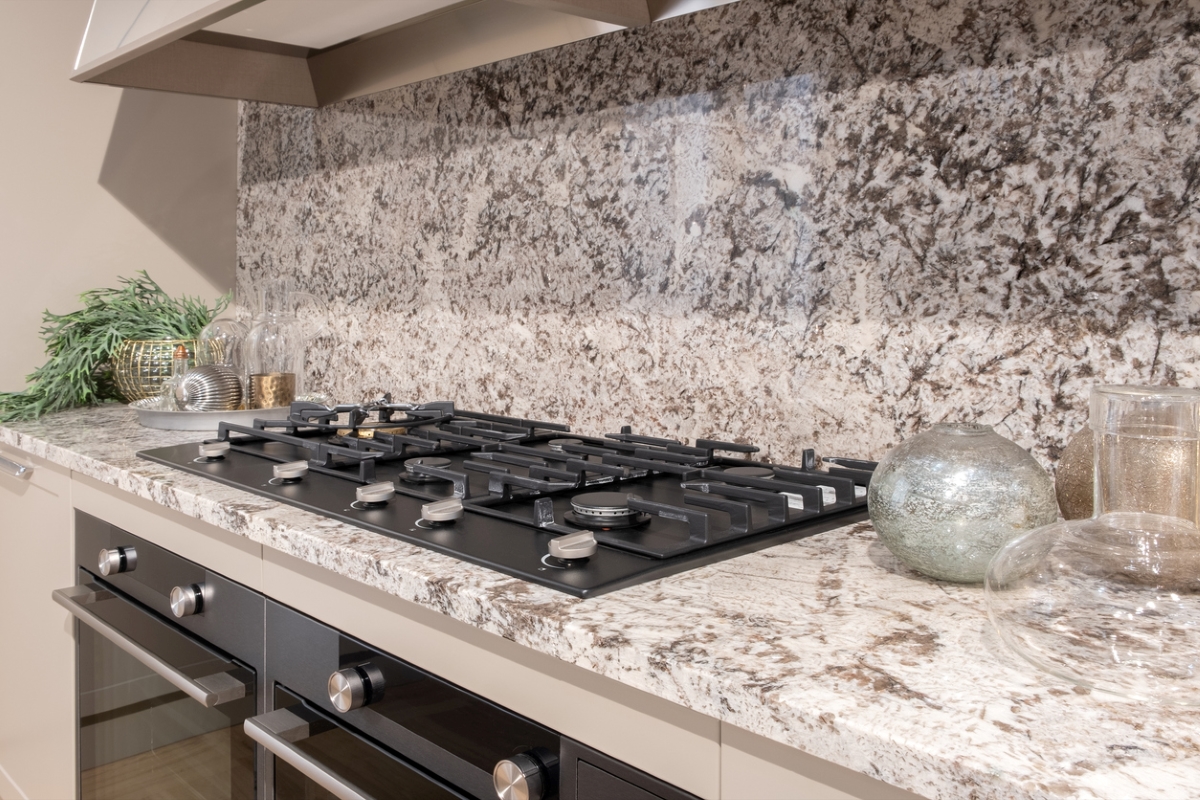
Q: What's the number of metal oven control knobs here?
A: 4